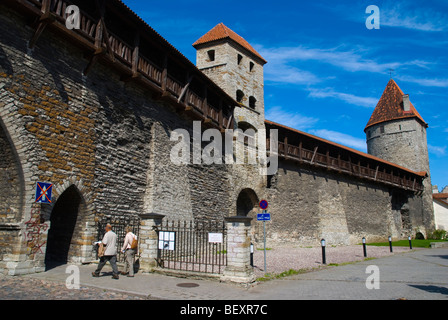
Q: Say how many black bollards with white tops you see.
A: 5